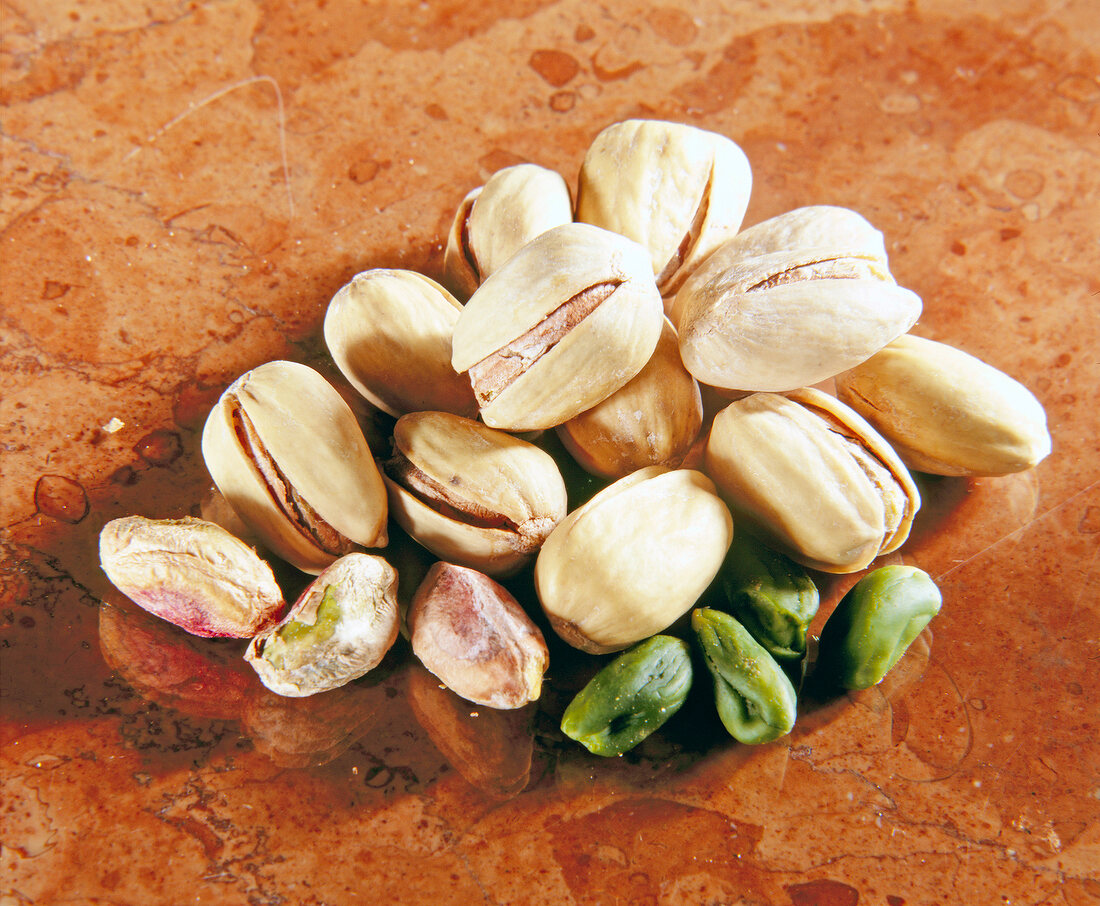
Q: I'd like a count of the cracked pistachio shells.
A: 7